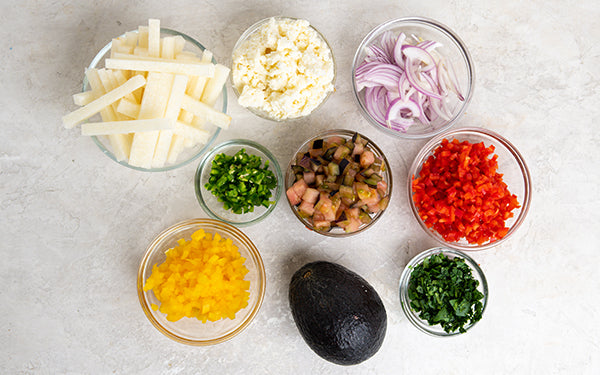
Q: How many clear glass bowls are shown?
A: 8